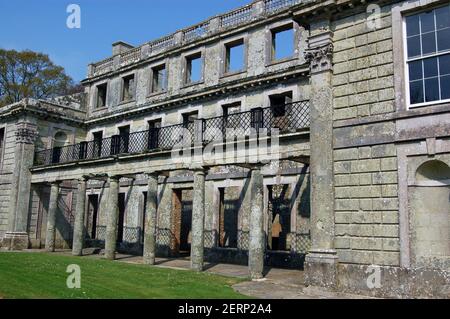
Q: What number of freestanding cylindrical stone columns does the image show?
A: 6